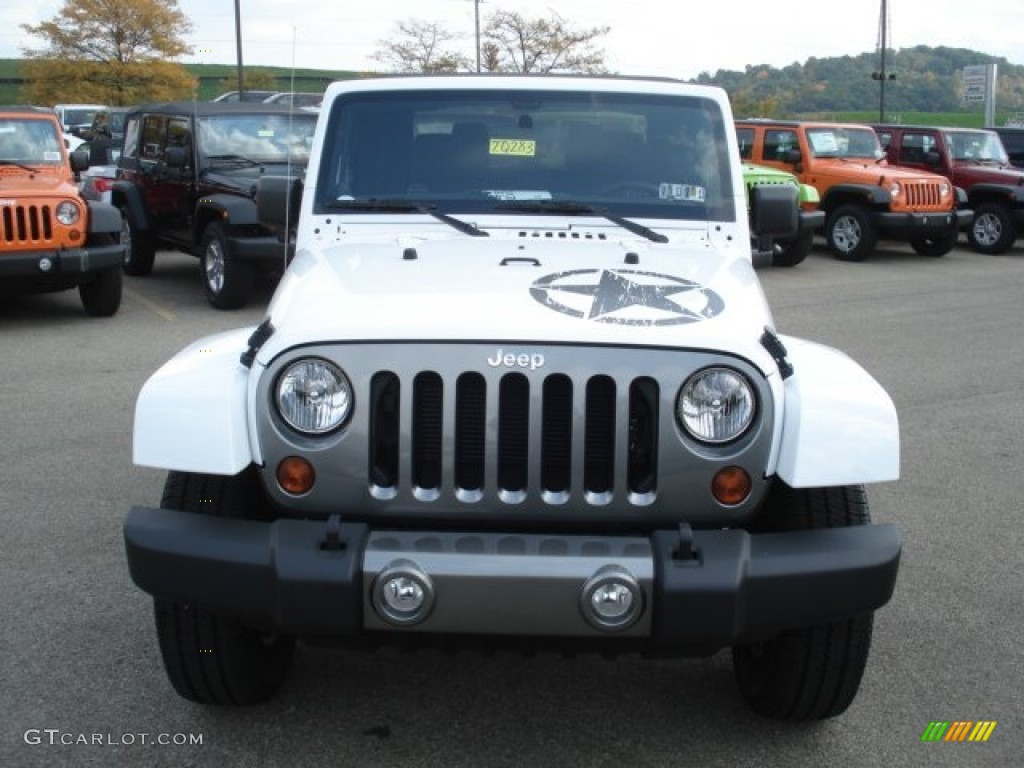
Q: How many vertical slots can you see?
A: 7